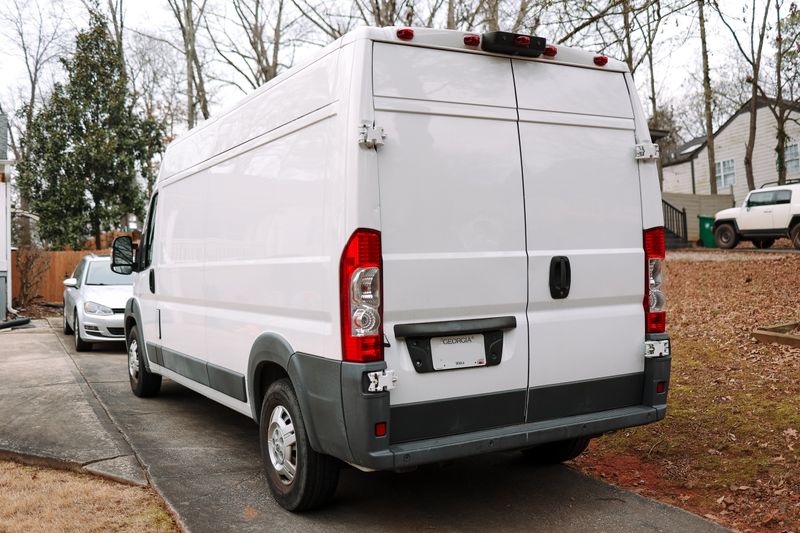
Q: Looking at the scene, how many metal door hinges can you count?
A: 4